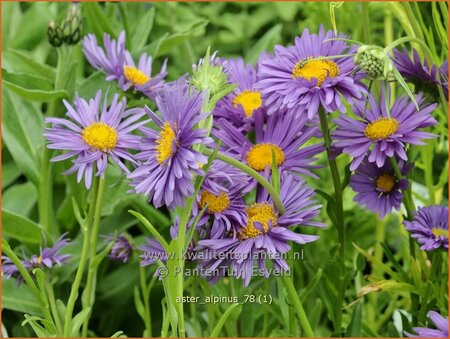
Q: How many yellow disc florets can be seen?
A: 11